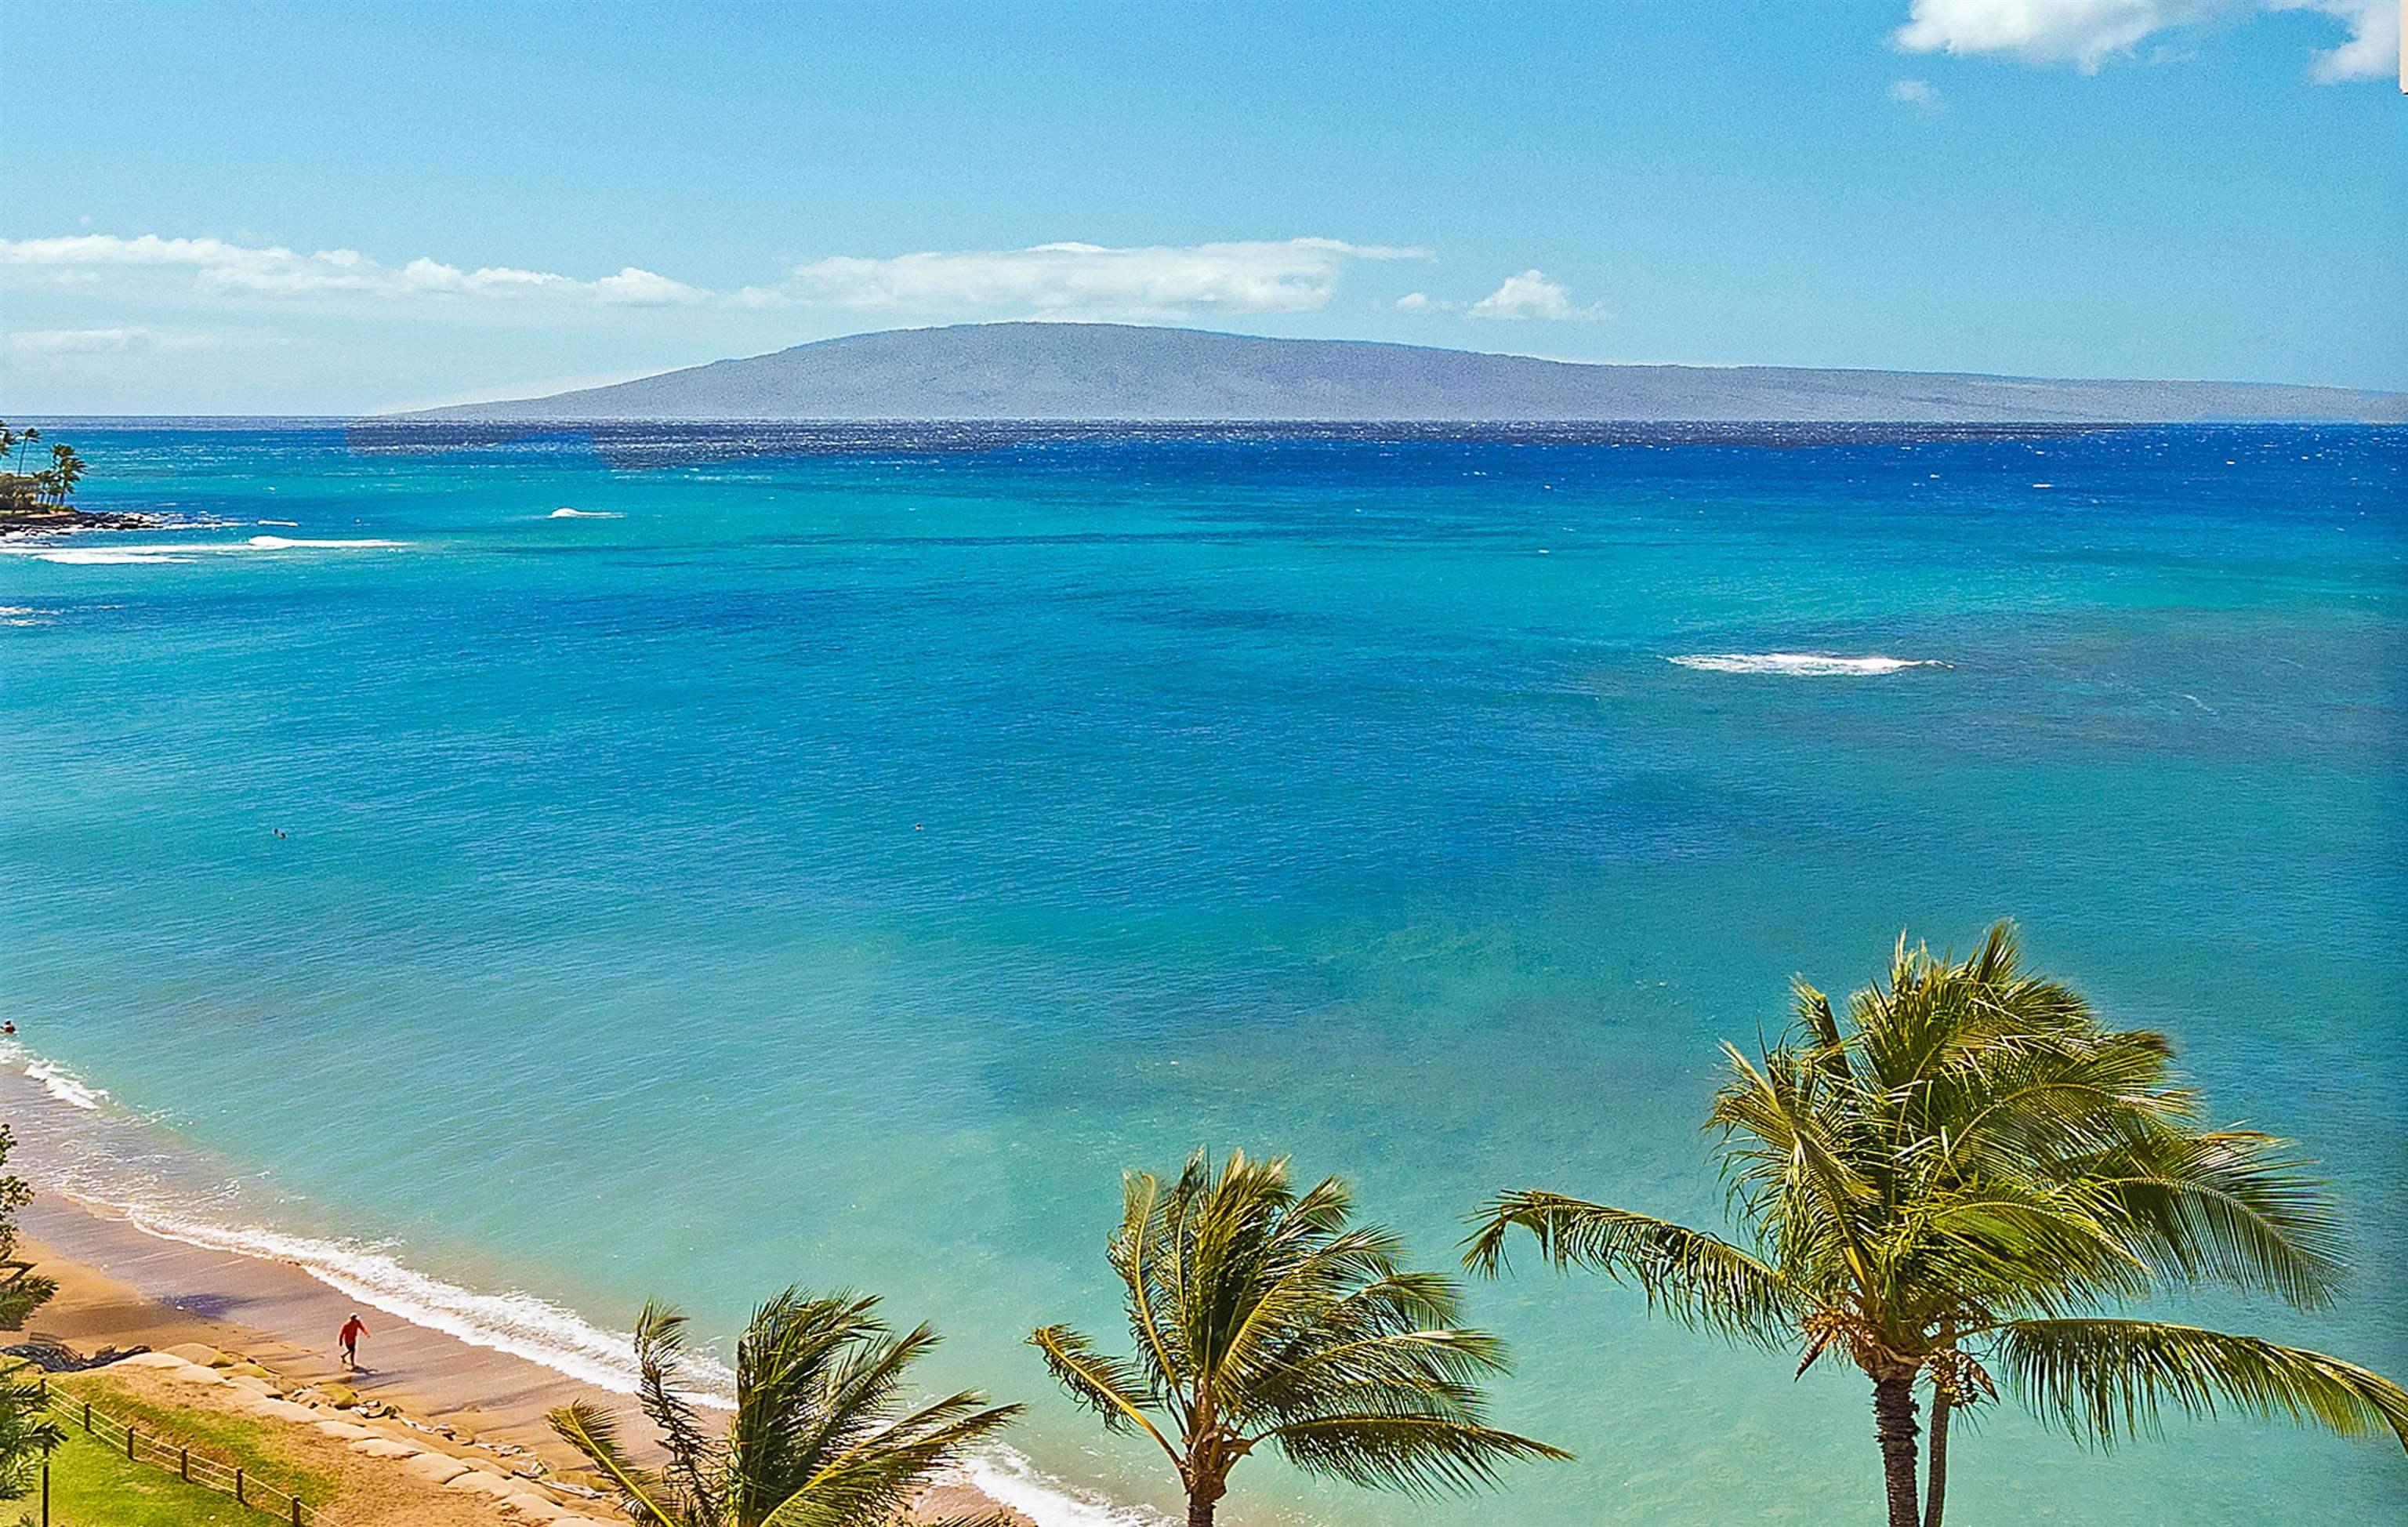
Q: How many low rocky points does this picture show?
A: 1